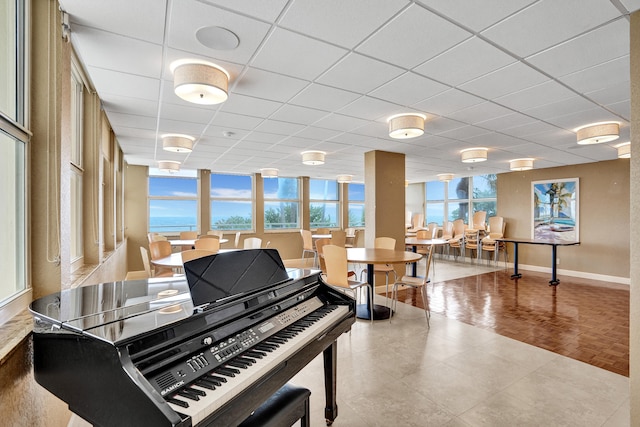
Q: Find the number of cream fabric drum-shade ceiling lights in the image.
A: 12